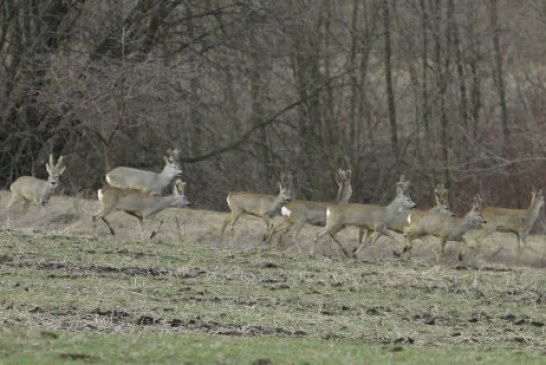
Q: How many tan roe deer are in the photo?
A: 9